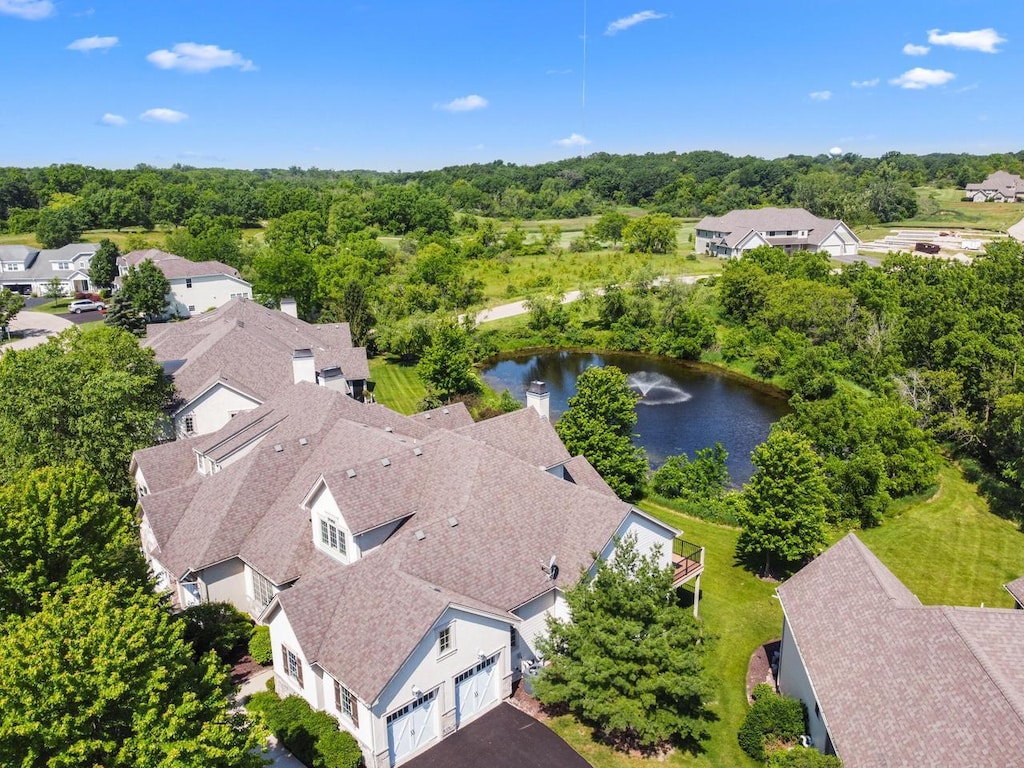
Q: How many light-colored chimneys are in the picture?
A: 4